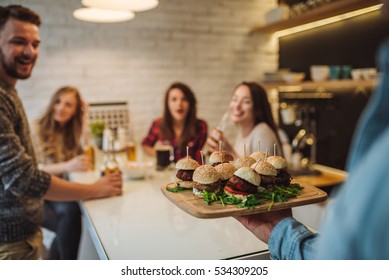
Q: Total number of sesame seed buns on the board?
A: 9